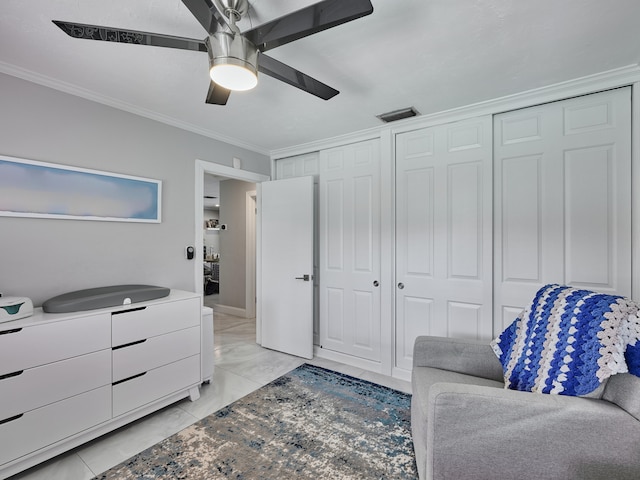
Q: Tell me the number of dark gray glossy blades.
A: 5